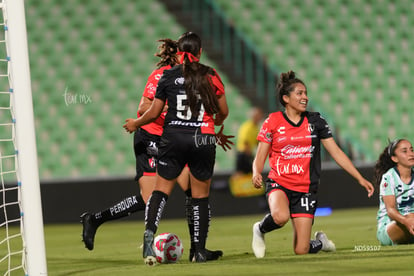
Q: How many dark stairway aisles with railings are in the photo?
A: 1